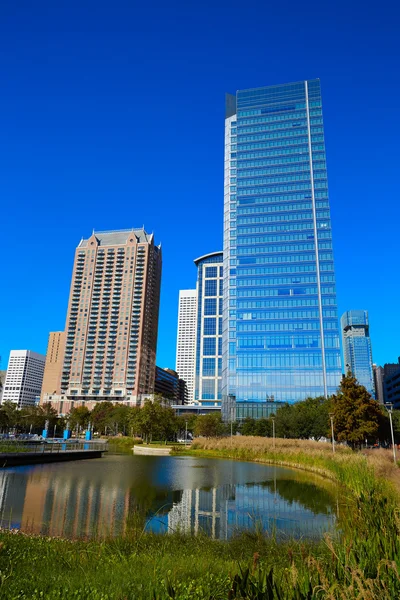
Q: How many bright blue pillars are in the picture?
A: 3